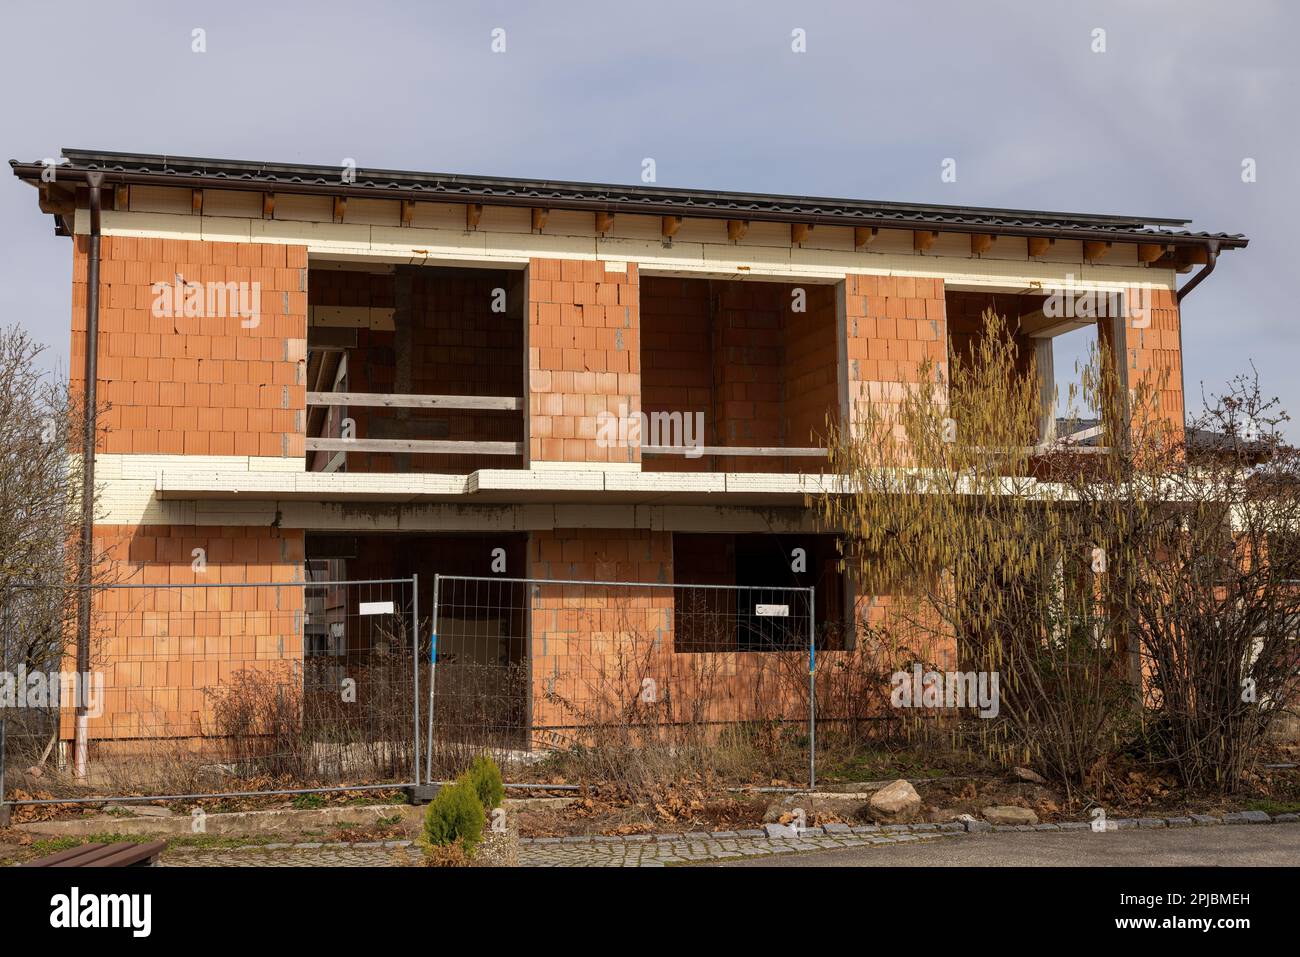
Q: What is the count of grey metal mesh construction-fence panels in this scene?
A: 2